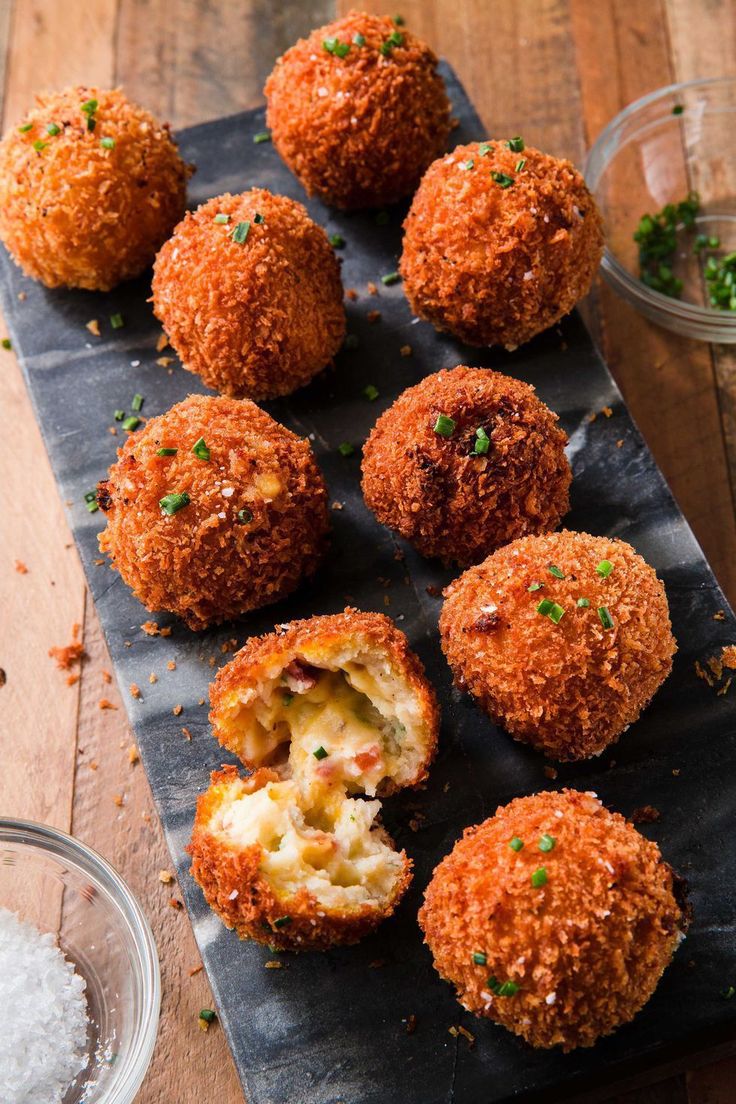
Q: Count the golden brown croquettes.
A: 9